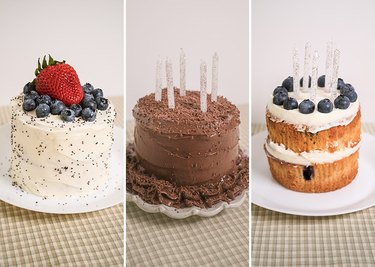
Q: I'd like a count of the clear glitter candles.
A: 10